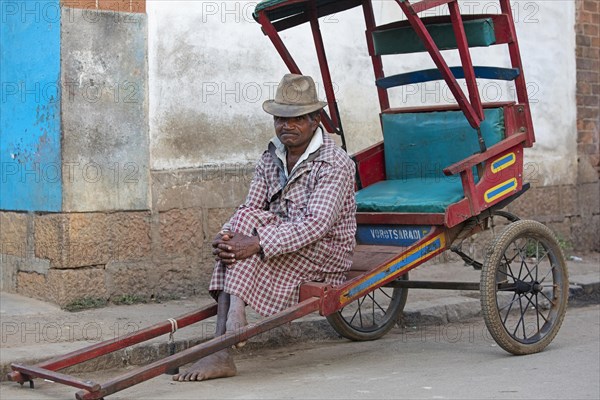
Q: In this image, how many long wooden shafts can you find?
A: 2